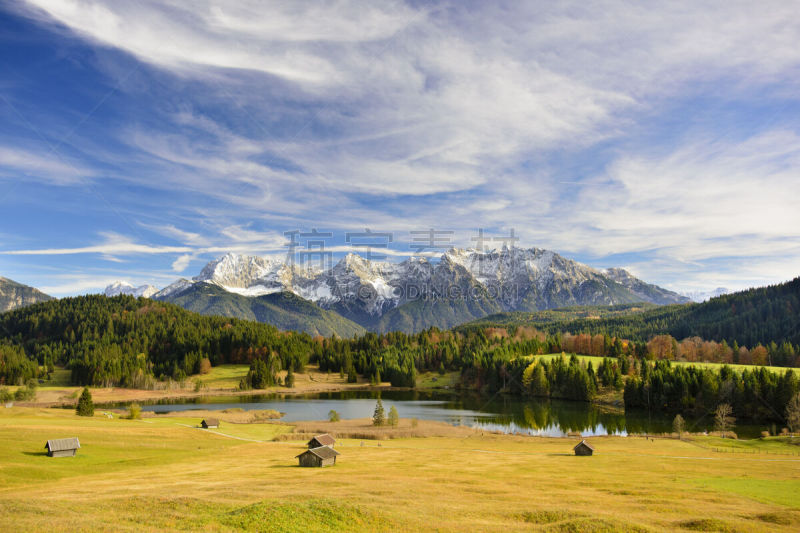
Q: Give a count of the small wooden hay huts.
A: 5